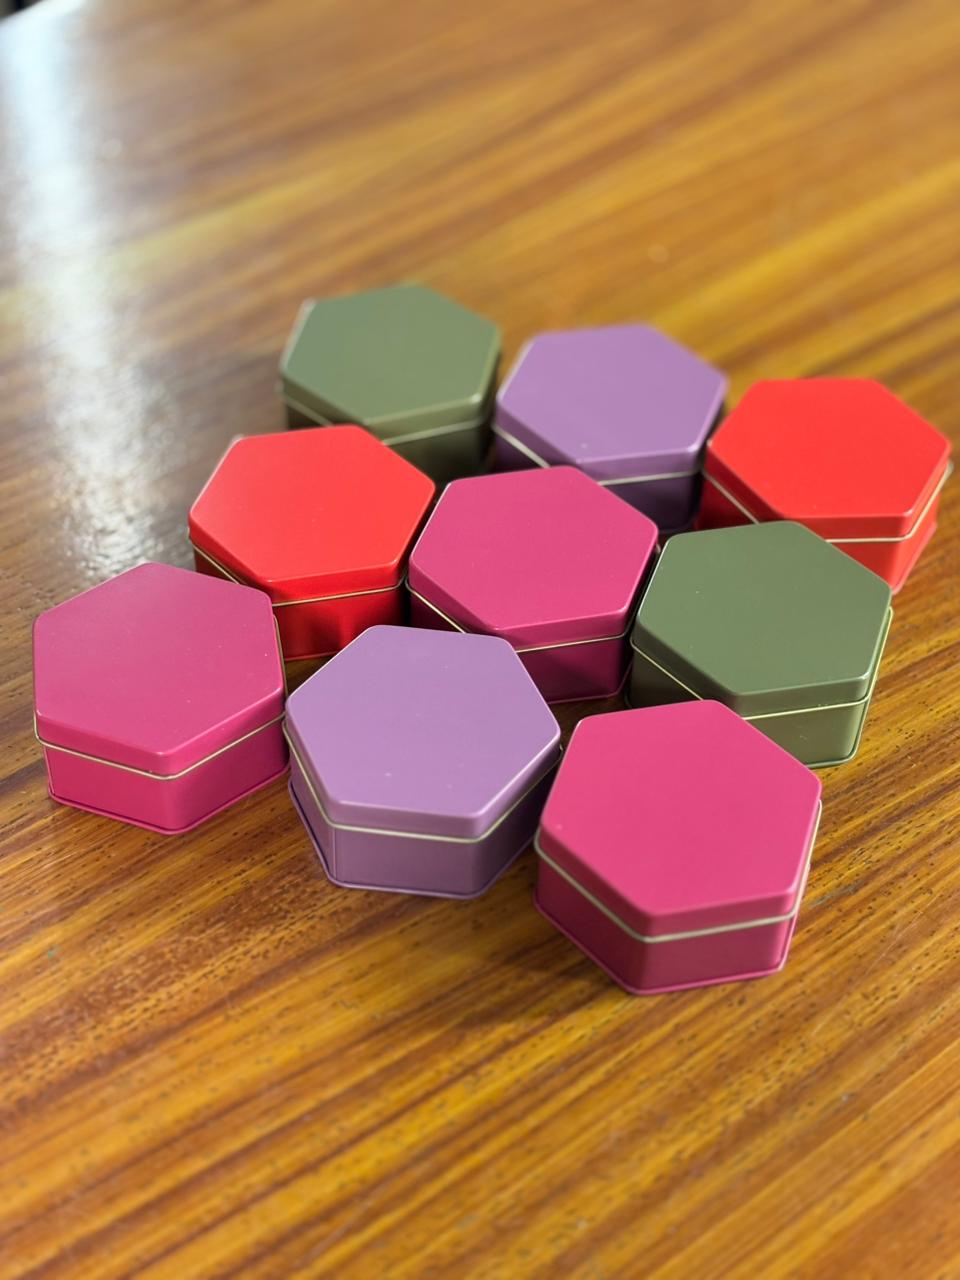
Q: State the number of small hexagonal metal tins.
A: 9